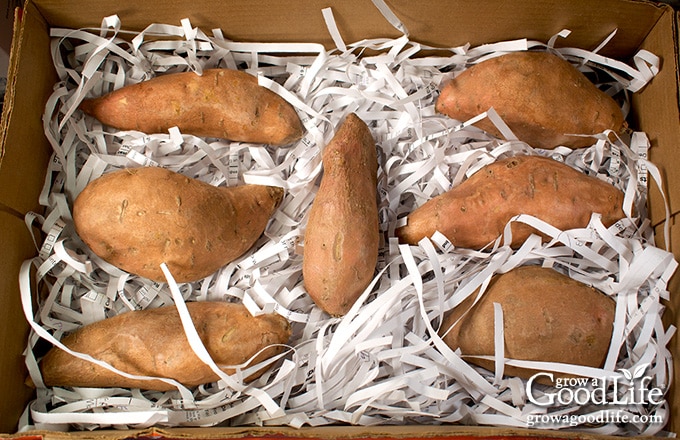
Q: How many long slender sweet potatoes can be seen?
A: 4